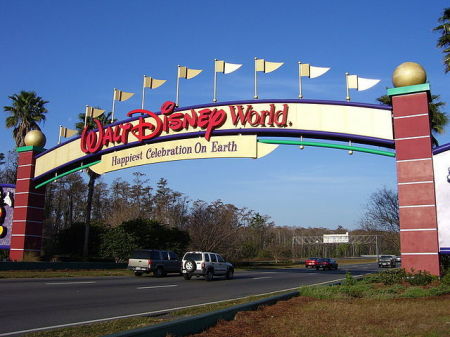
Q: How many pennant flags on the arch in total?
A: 9